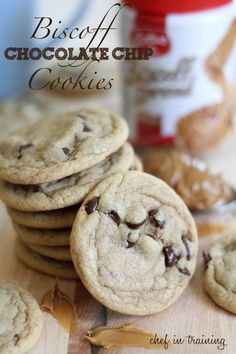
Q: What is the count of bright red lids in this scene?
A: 1